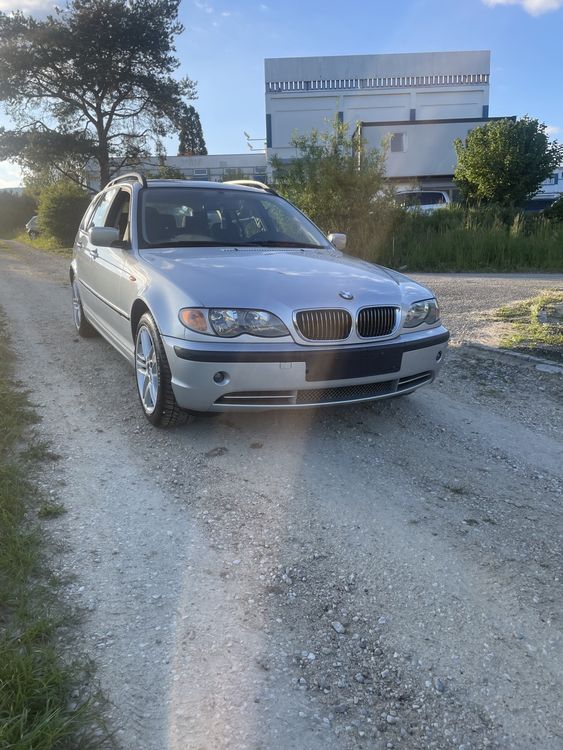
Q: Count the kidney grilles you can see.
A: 2